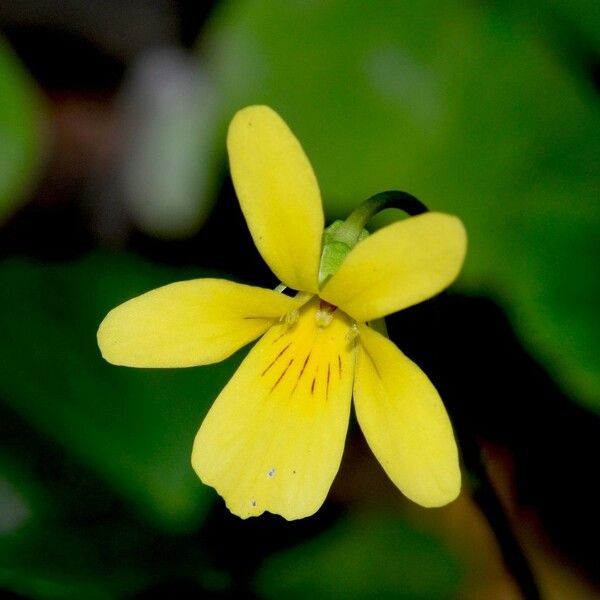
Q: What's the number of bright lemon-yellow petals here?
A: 5